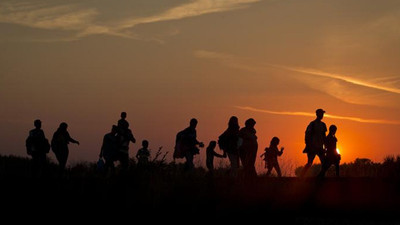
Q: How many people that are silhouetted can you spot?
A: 13